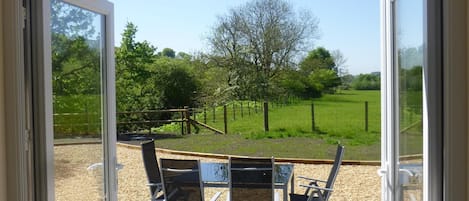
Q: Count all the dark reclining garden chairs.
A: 4